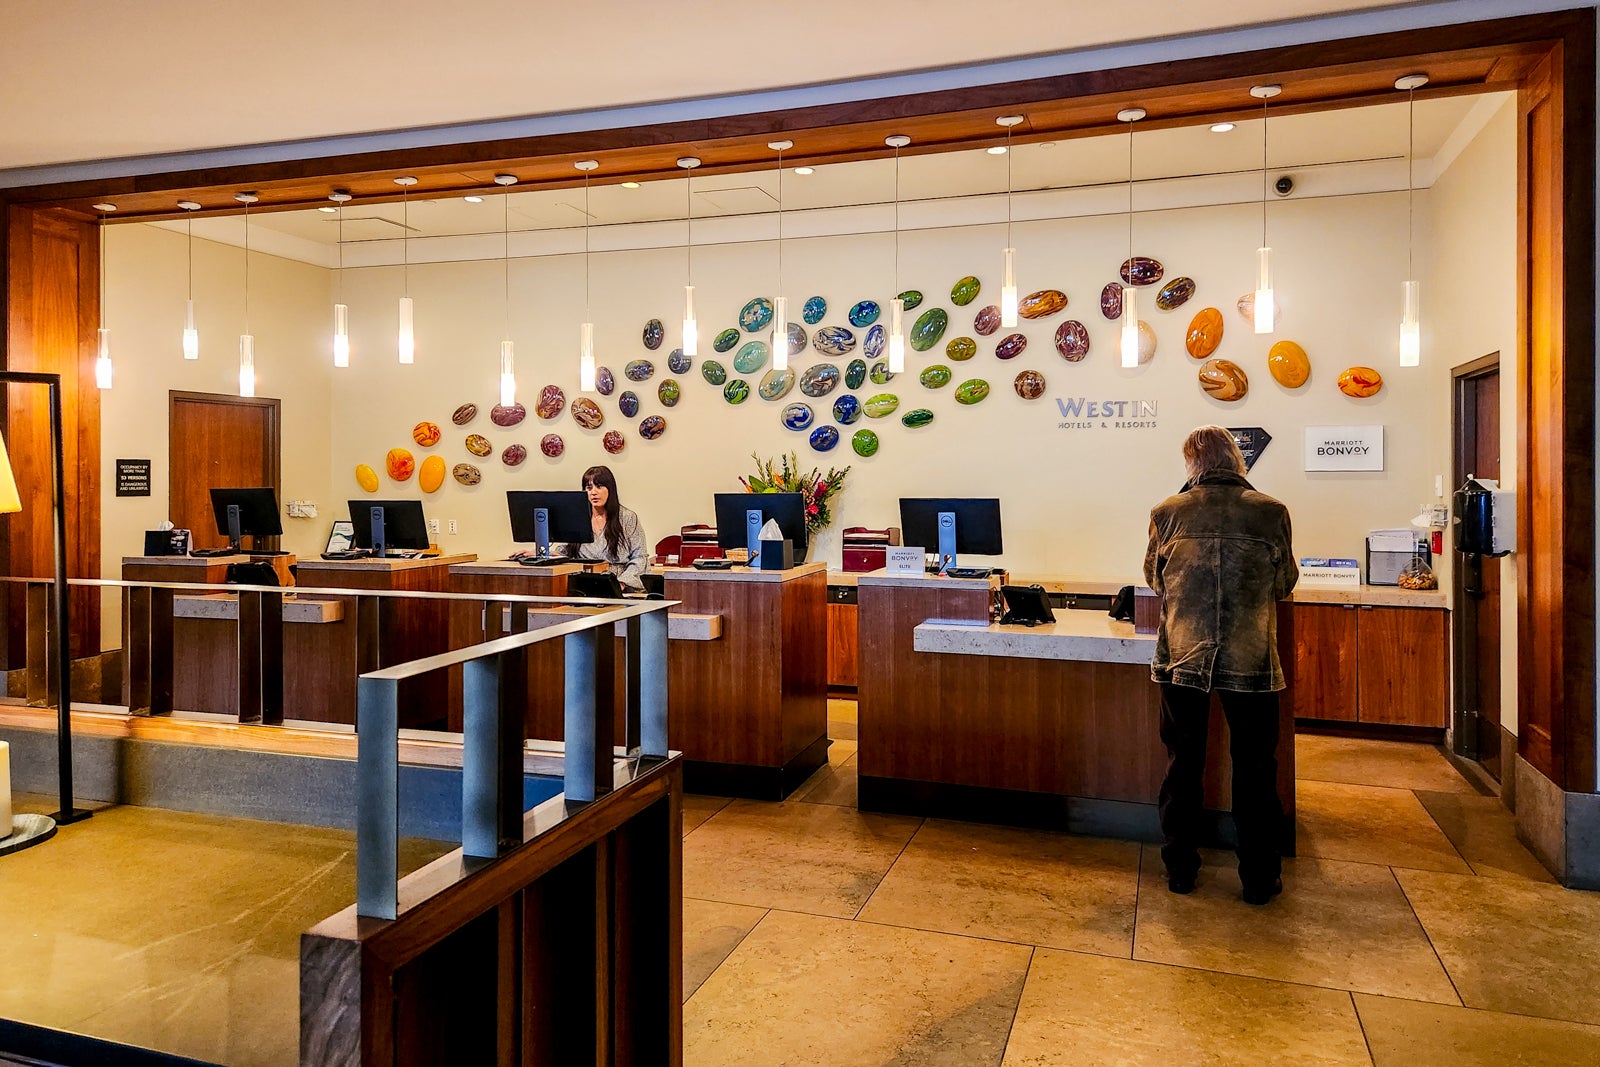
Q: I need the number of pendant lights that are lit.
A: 14